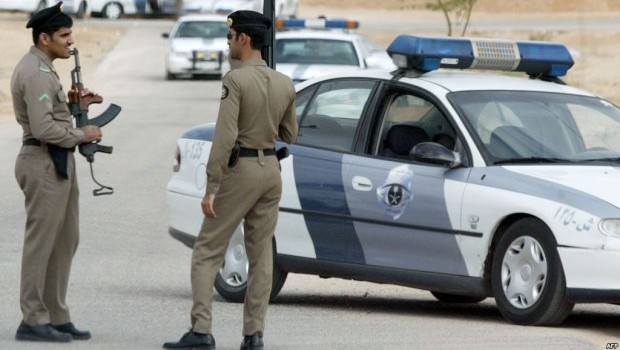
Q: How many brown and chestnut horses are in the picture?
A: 0